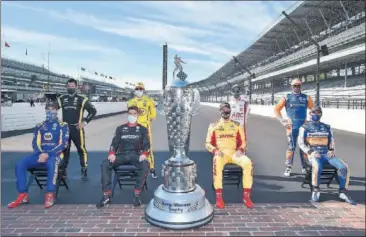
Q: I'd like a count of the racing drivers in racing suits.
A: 8